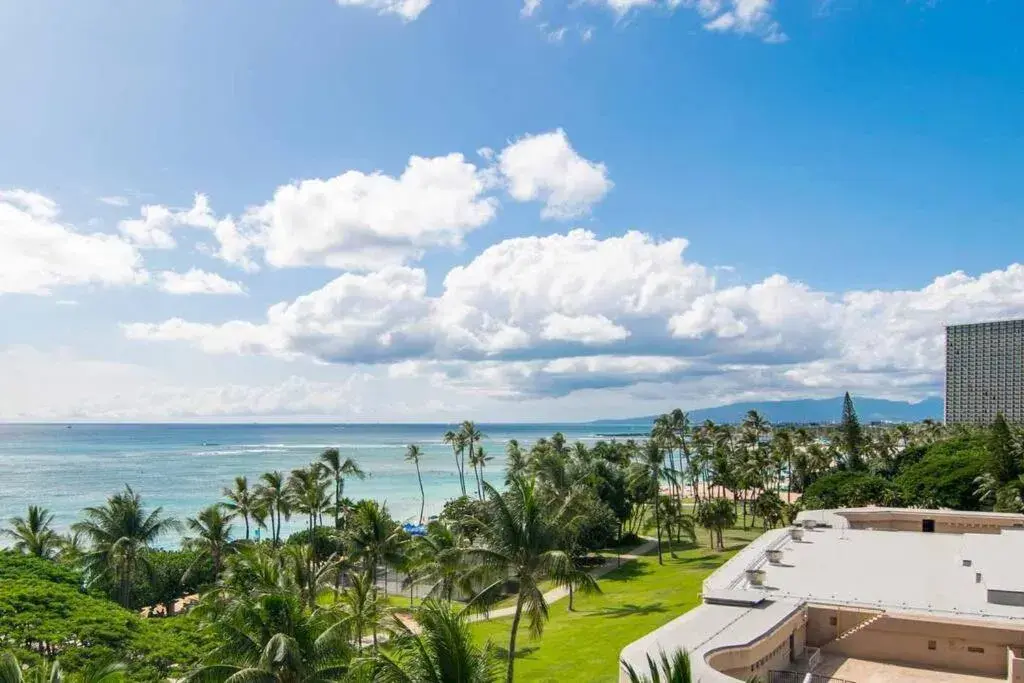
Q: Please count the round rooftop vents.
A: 4